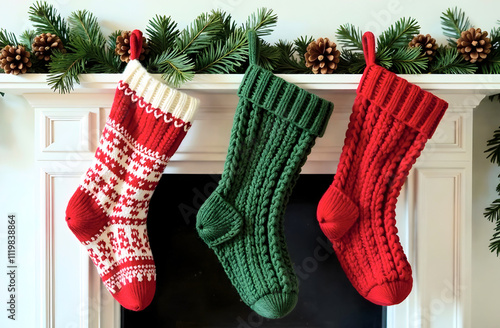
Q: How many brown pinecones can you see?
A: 6